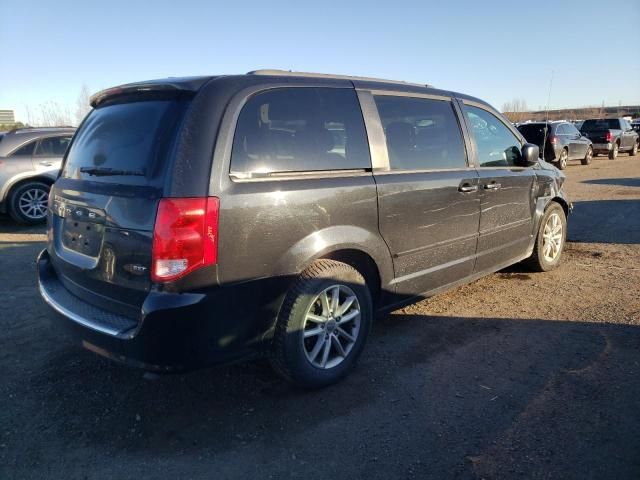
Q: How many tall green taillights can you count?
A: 0